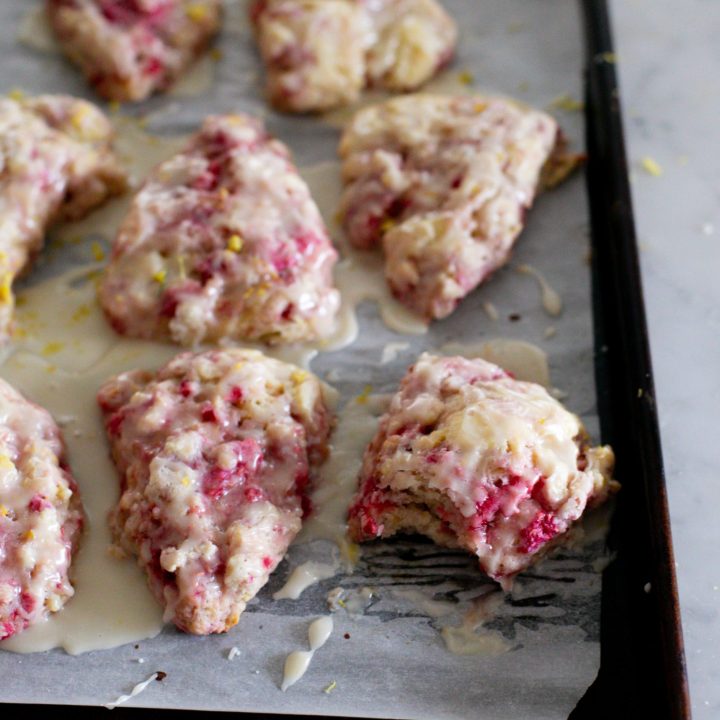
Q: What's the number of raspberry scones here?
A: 8